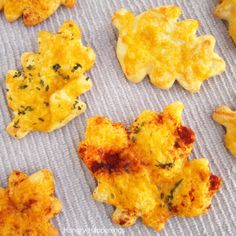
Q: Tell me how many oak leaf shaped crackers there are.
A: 2